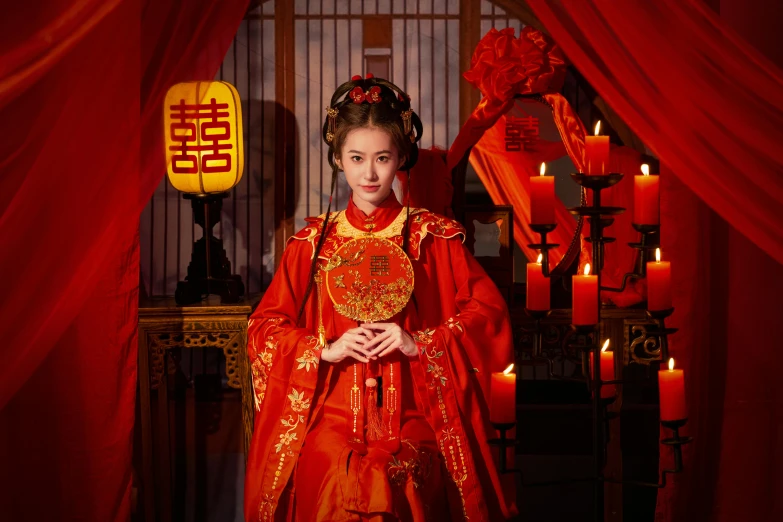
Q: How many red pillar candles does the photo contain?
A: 9